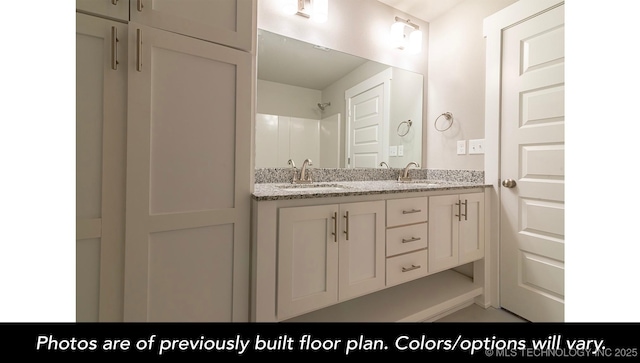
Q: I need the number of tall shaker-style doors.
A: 2